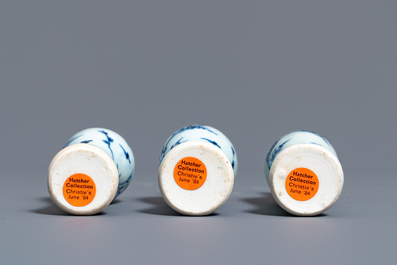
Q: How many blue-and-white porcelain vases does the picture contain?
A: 3